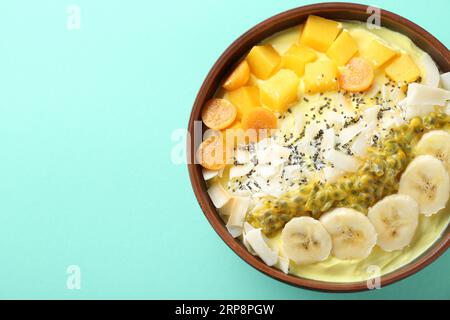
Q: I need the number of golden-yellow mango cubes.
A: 9